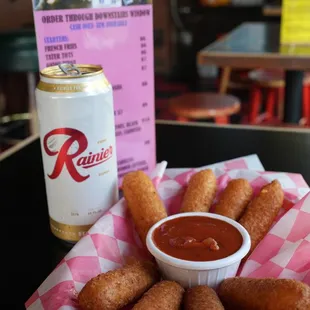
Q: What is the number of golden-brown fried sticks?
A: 8